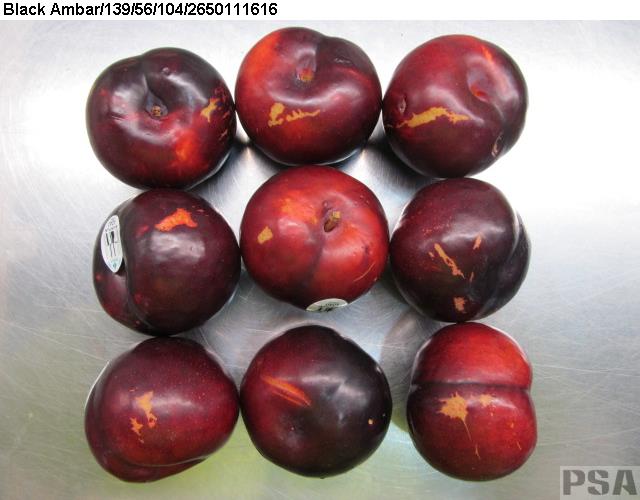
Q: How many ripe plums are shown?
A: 9